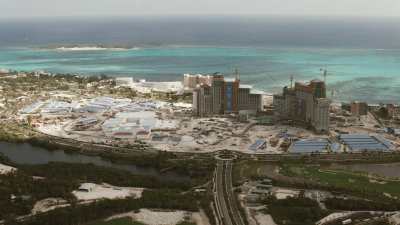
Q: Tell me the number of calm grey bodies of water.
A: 2